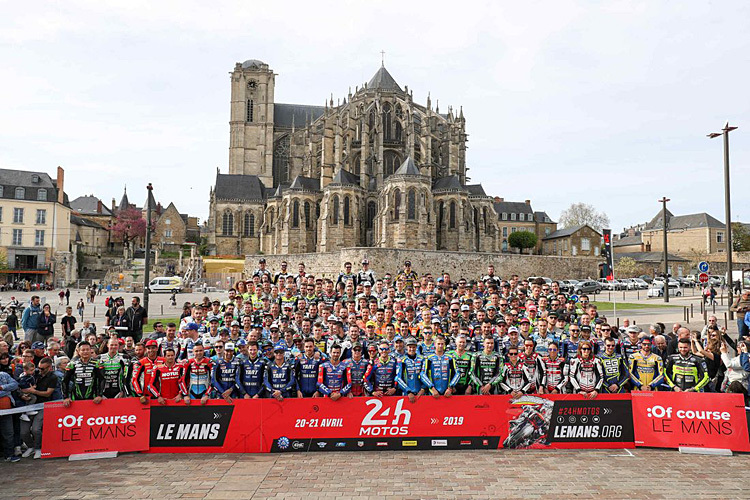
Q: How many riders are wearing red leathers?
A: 3